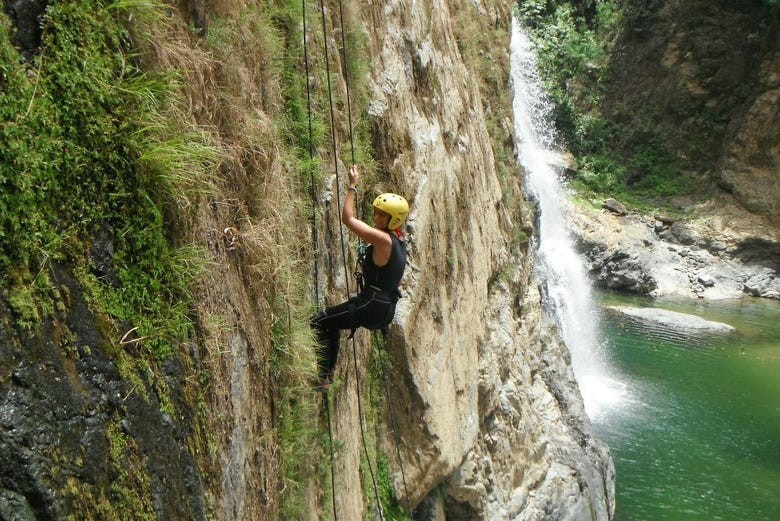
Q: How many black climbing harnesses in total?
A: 1